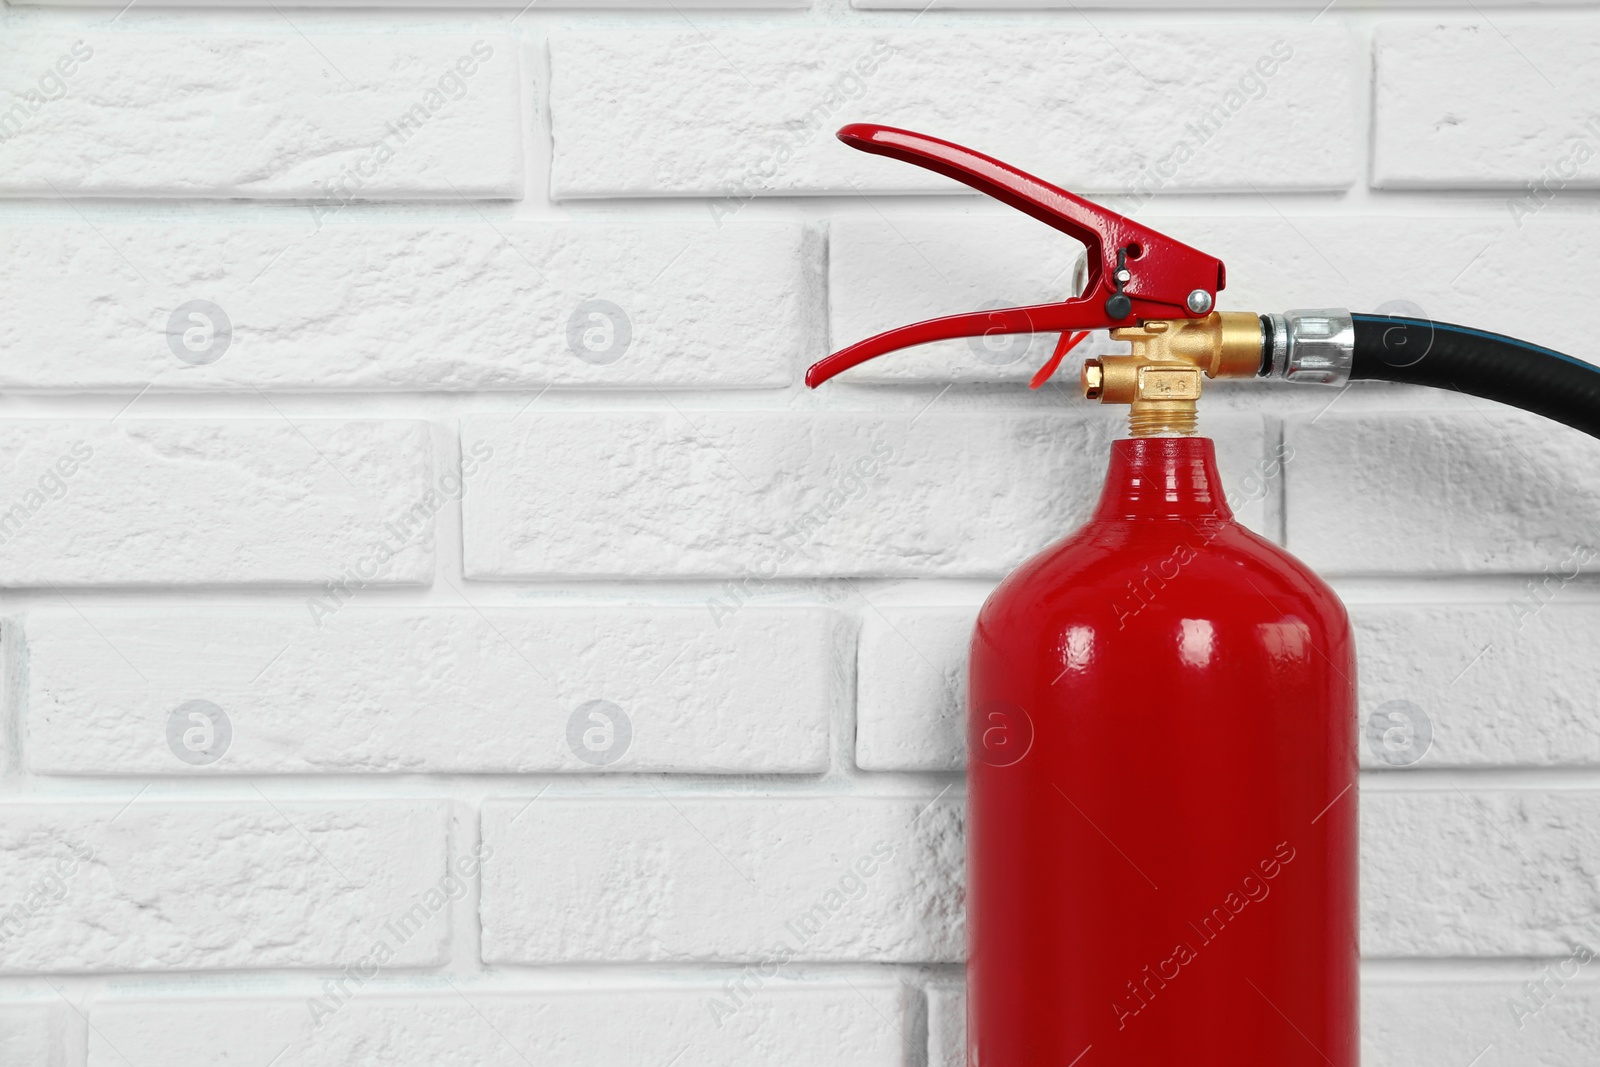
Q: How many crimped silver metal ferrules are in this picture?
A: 1